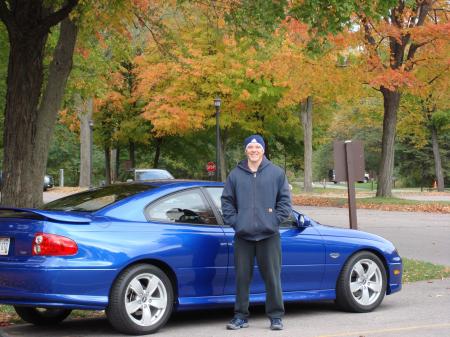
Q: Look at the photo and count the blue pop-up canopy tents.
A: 0